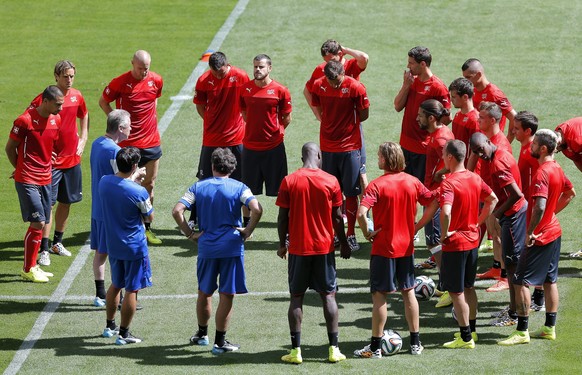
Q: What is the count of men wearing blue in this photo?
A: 3